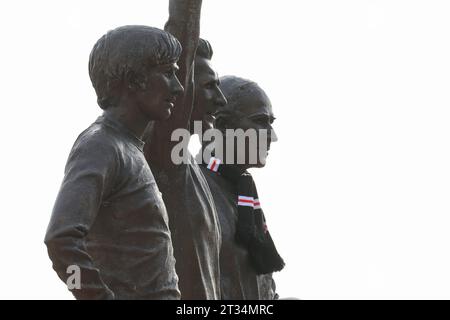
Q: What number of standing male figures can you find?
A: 3